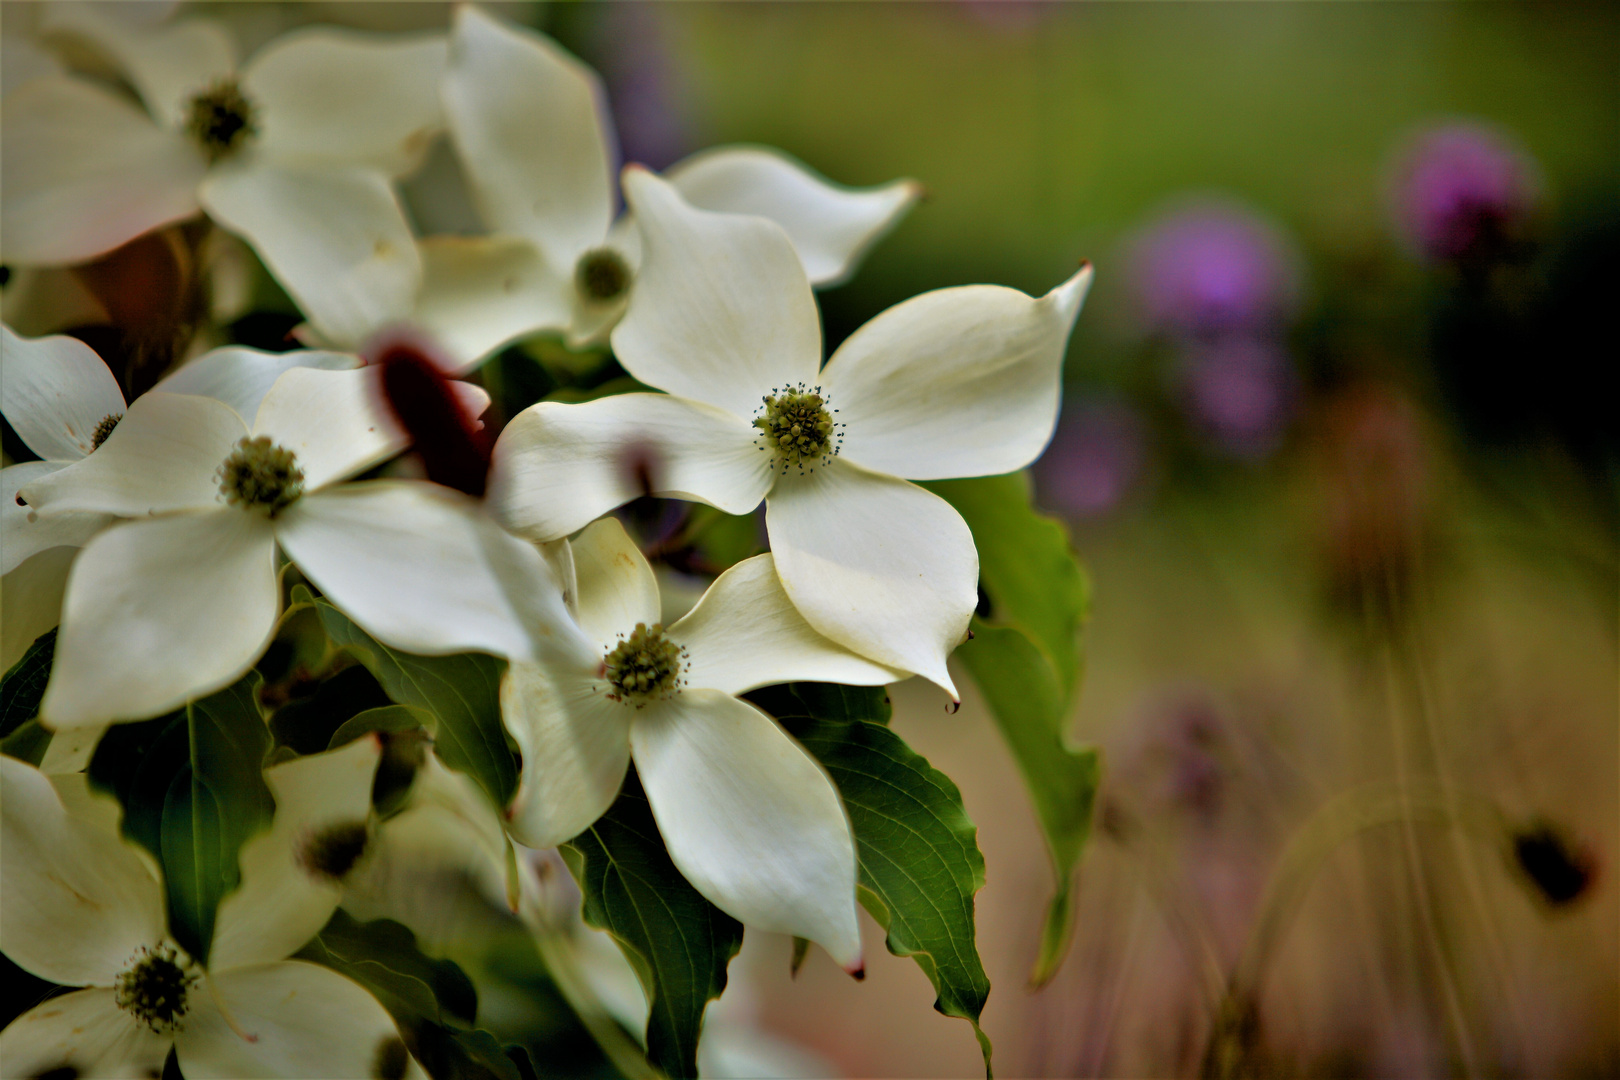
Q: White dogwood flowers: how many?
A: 7